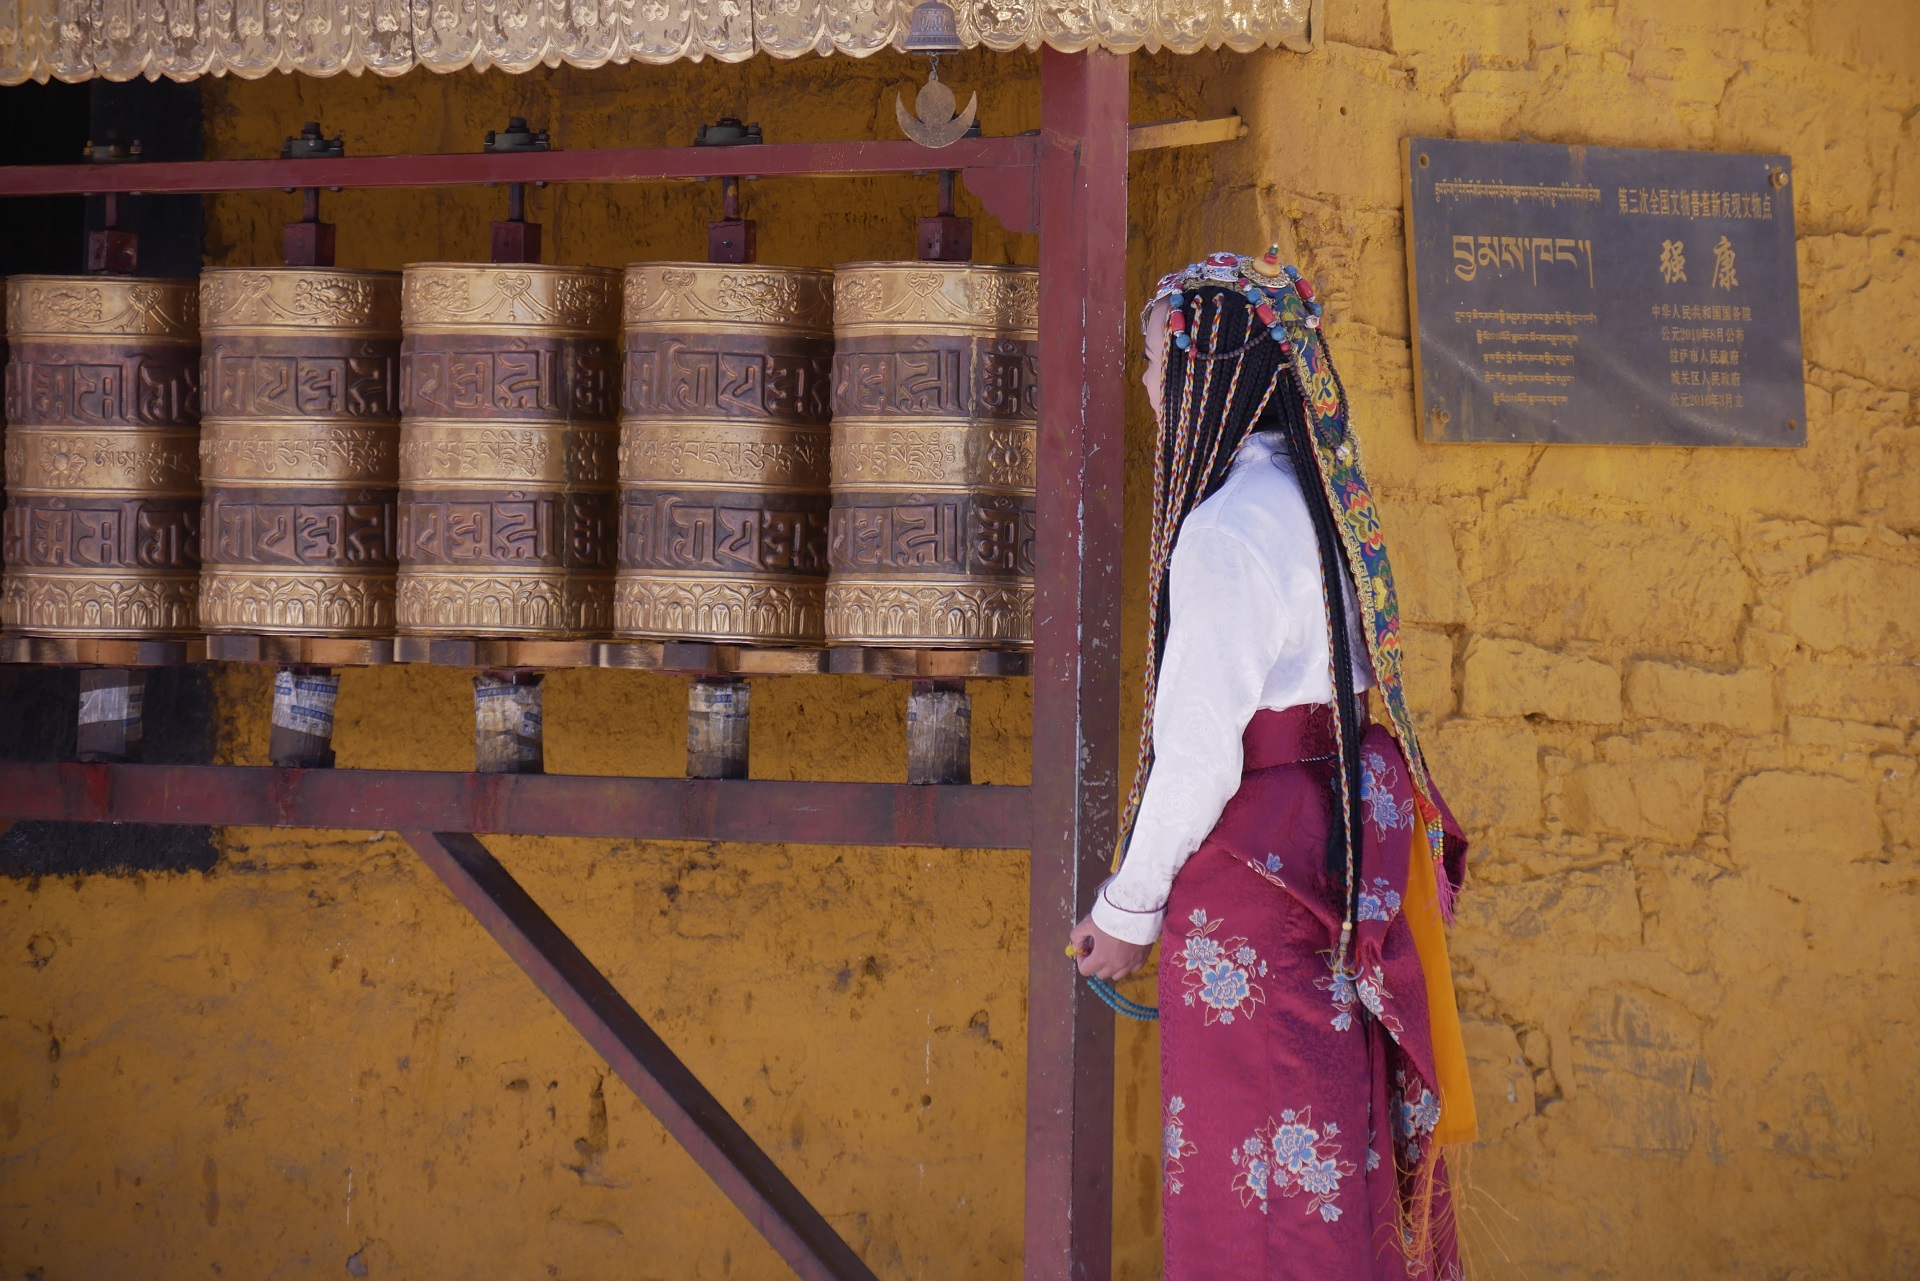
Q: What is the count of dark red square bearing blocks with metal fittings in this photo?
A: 5